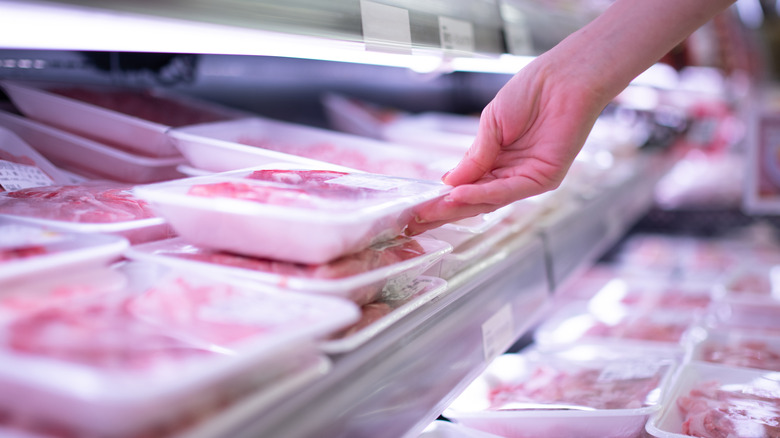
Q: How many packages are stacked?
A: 3